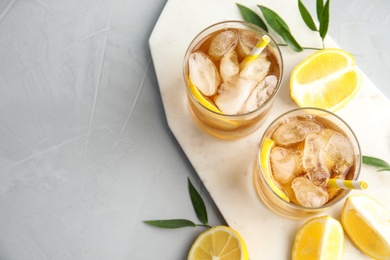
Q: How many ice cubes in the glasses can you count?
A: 12